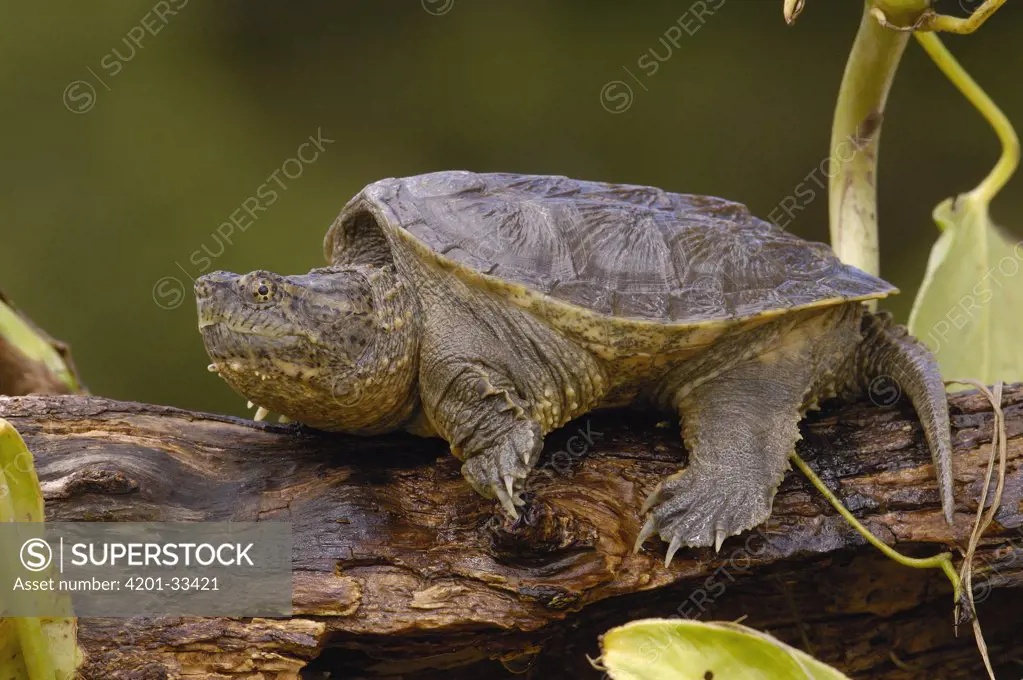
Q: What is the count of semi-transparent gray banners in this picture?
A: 1